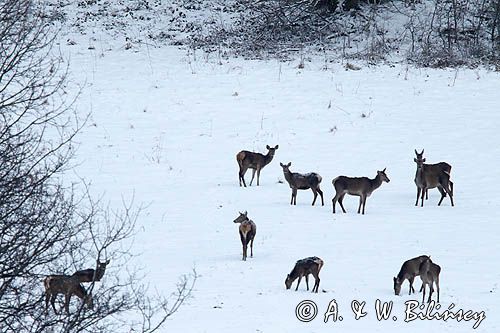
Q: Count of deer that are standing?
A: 11